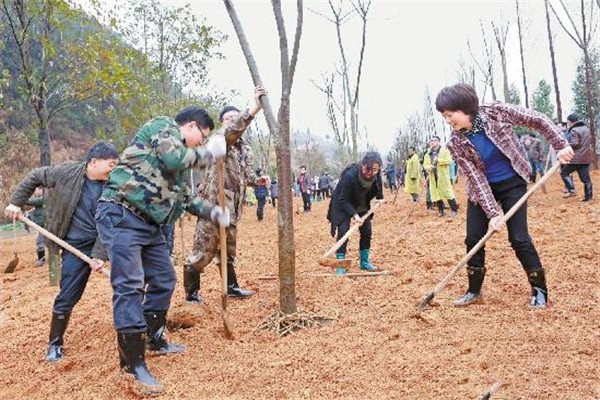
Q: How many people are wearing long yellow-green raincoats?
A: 2